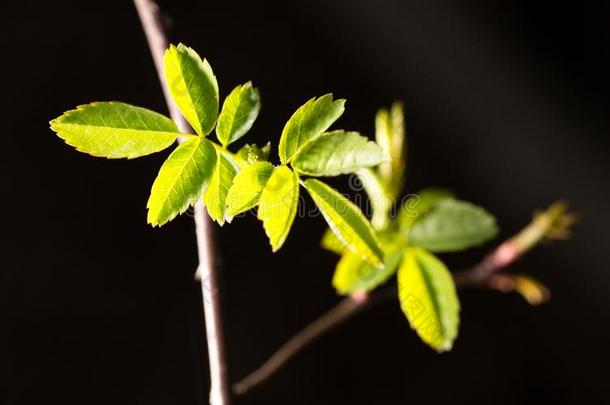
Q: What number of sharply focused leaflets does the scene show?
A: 10